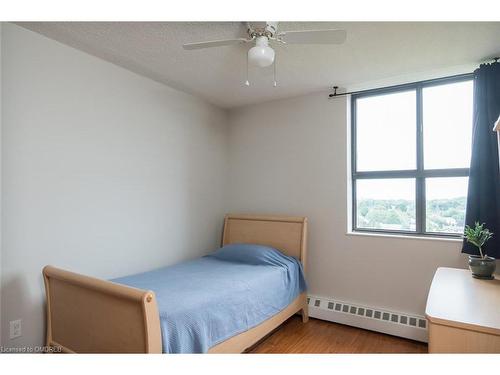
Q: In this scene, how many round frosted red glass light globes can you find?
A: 0